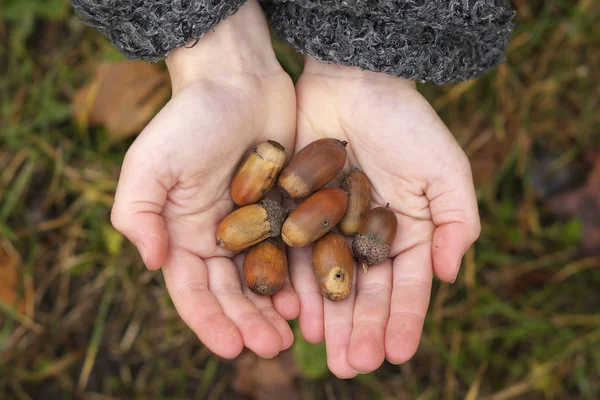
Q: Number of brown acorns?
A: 8